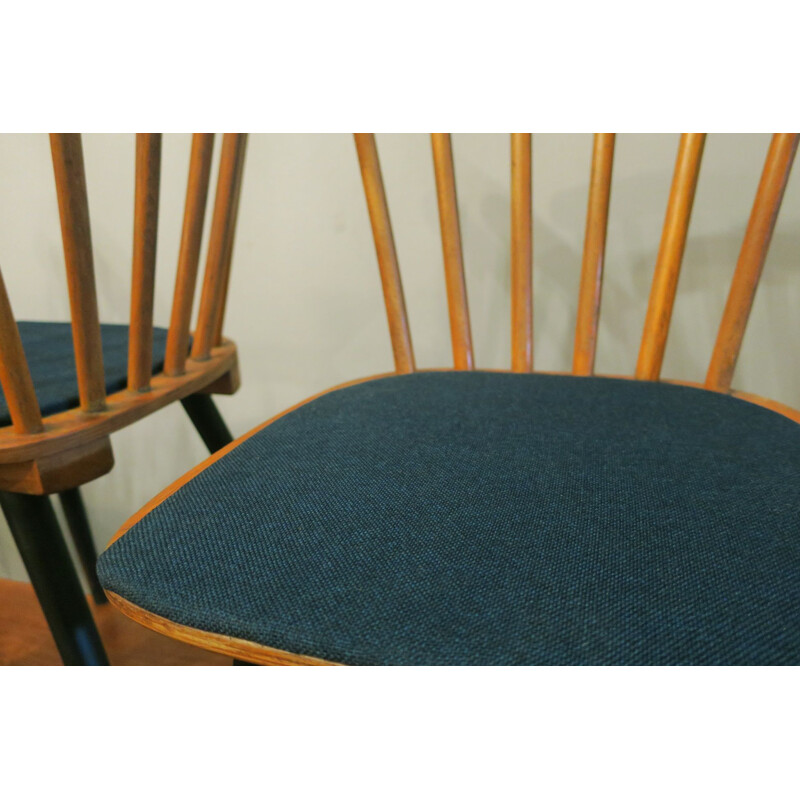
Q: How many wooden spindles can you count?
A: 12